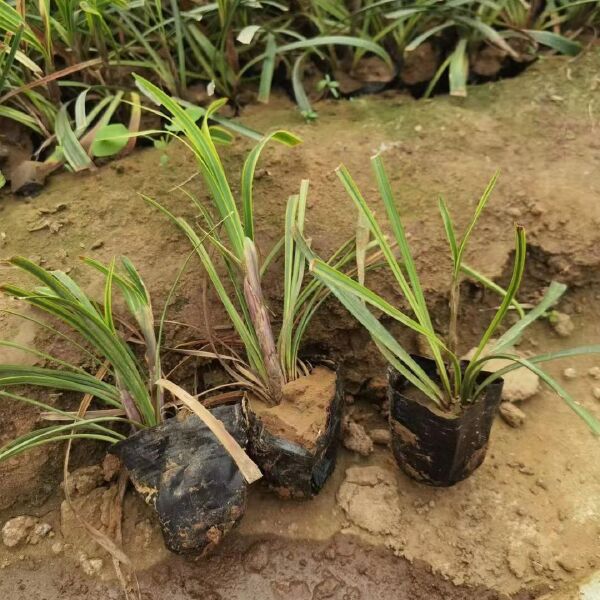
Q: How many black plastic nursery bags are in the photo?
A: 3